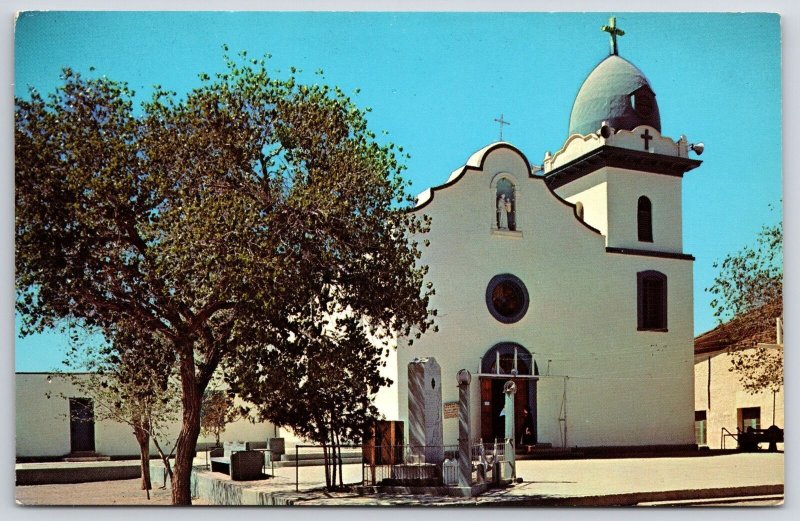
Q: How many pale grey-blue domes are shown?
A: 1